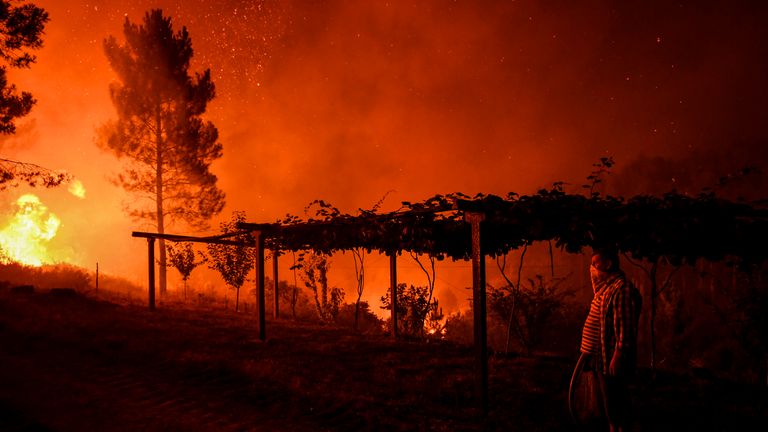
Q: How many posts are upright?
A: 5